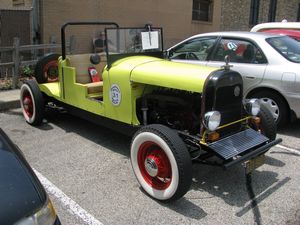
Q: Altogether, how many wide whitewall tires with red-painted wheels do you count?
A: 2